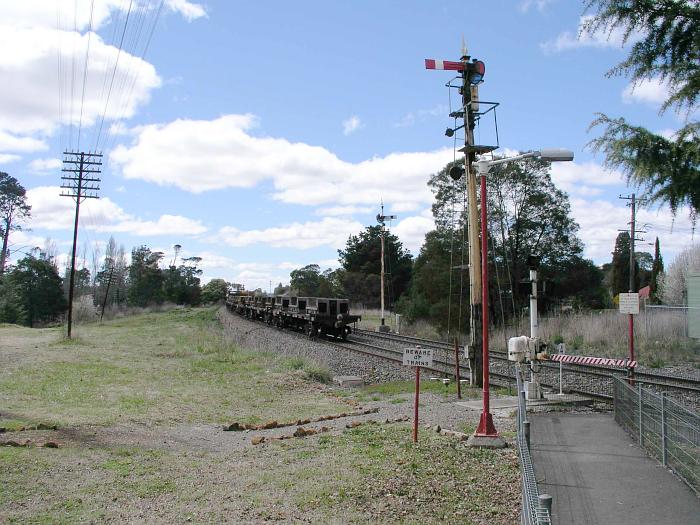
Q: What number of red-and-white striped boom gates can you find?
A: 1